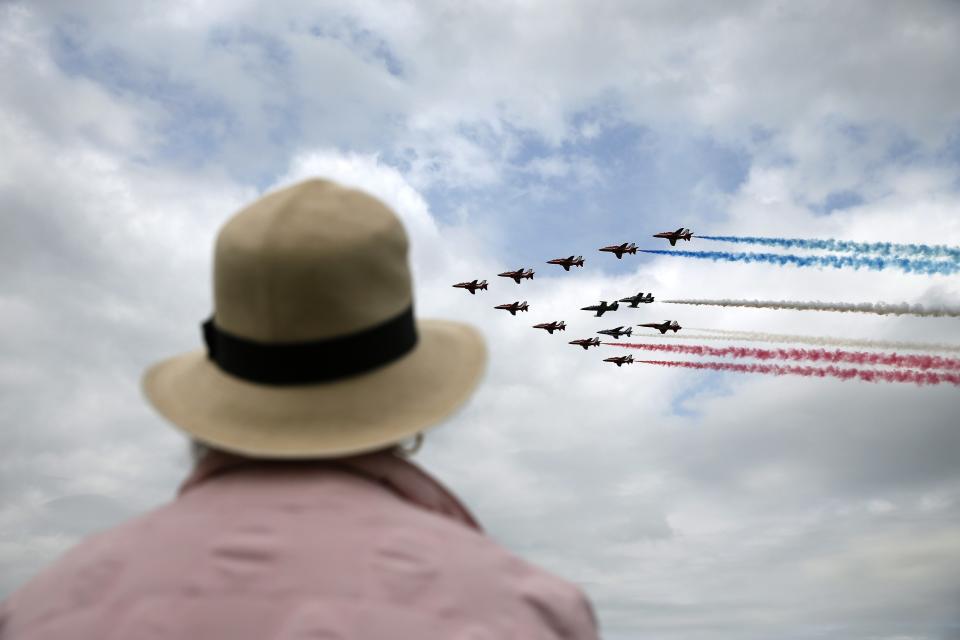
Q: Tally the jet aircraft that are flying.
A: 13